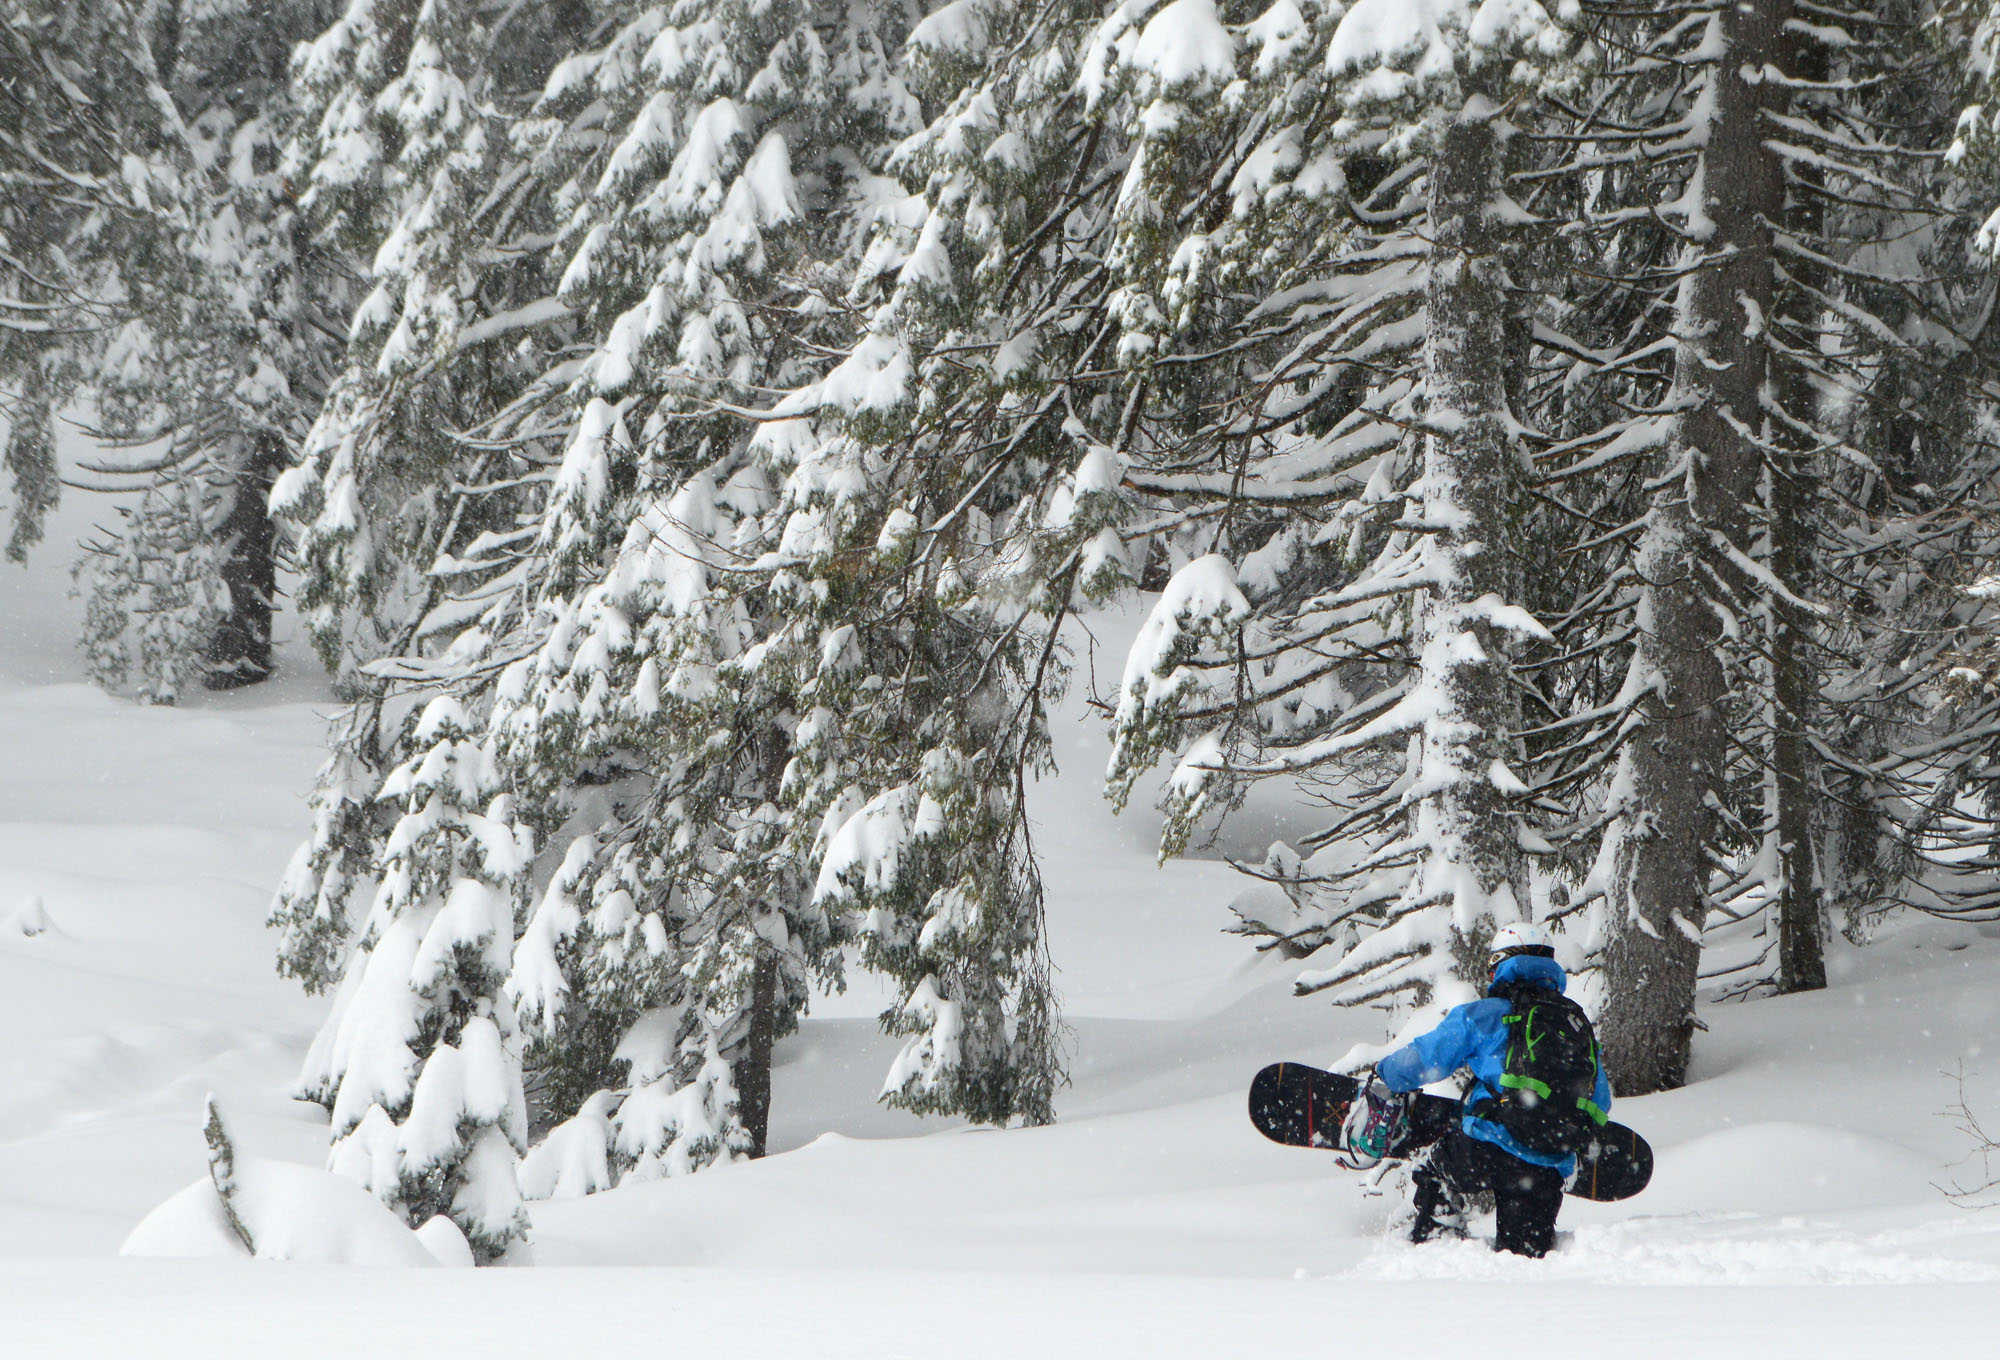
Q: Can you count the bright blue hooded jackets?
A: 1